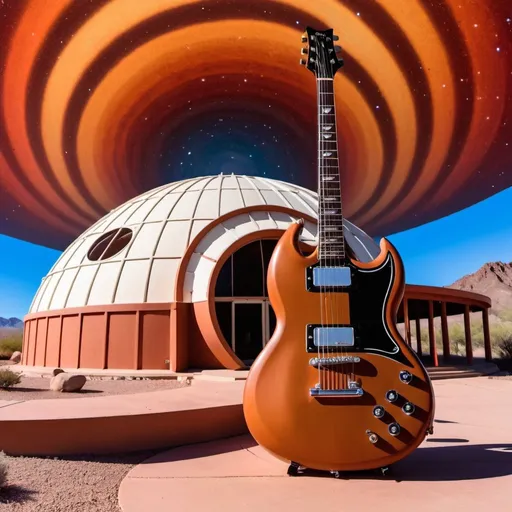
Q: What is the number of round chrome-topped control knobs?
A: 5